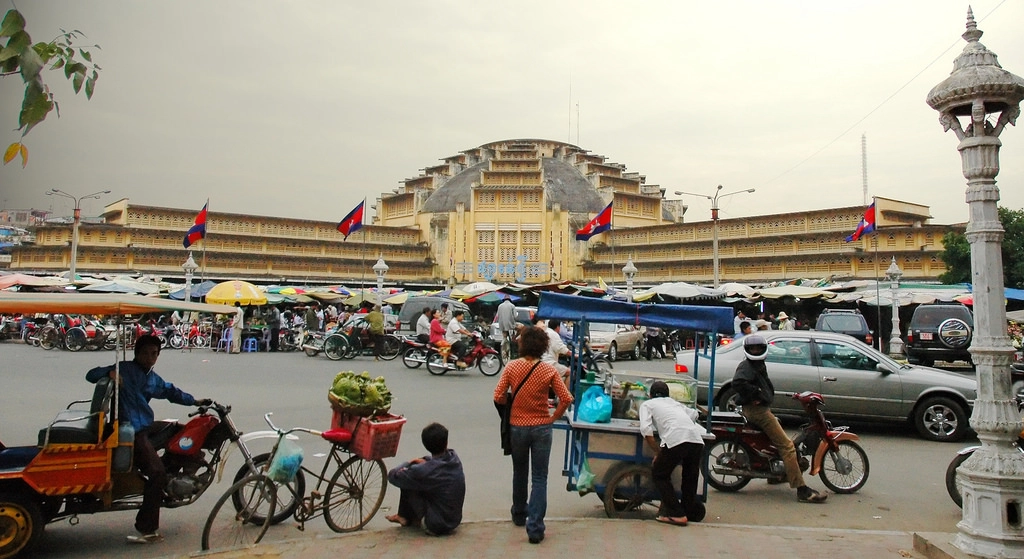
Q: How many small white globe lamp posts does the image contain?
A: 4